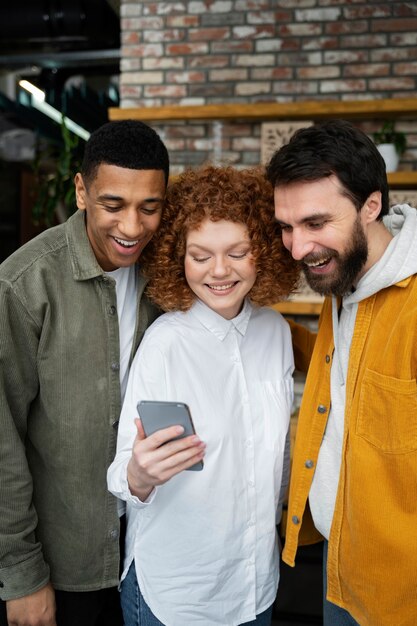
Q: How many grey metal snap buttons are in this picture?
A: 4